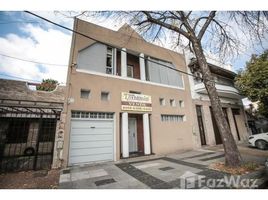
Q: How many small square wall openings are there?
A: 5